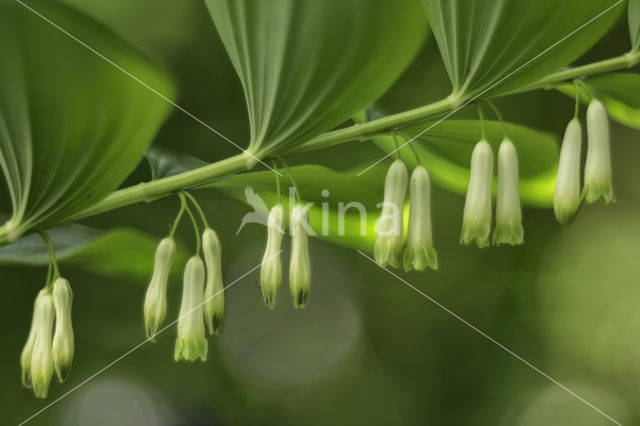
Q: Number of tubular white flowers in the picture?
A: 14